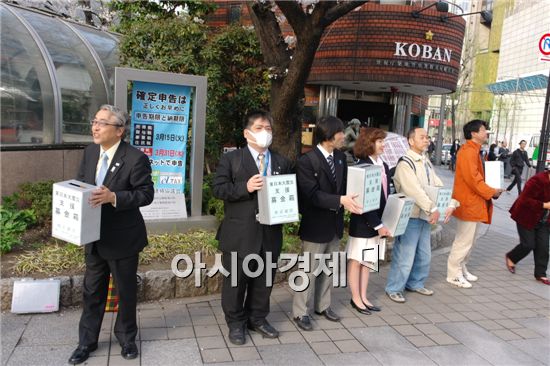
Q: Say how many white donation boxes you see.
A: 6